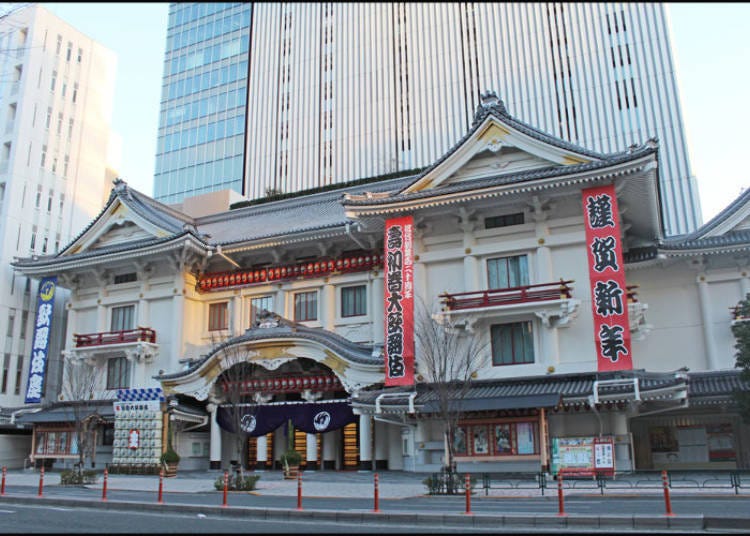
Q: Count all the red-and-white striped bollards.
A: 10